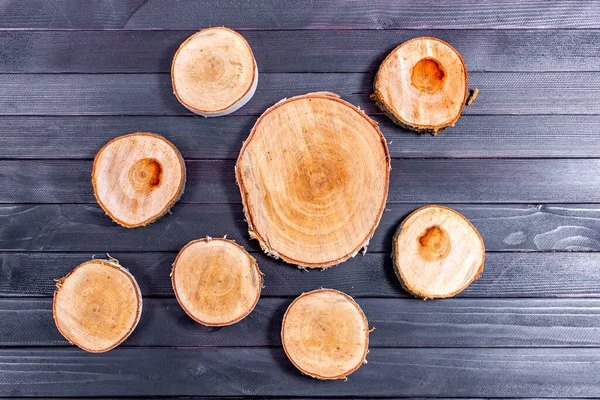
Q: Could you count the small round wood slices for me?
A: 7